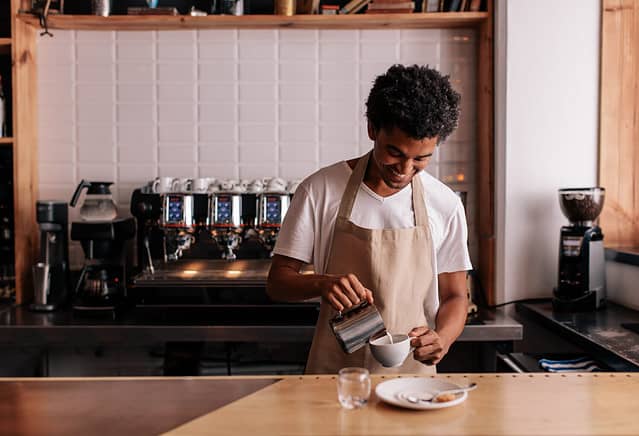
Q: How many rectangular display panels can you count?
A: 3